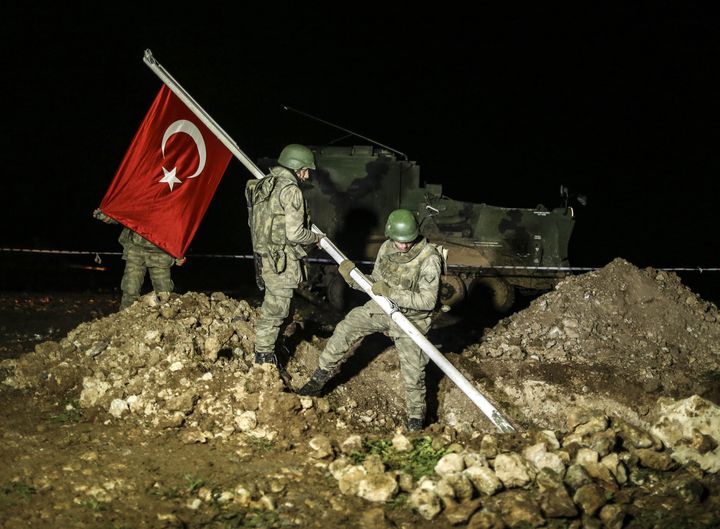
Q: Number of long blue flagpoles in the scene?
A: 0